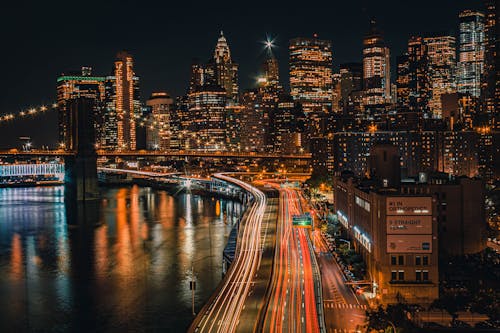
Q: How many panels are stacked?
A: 3